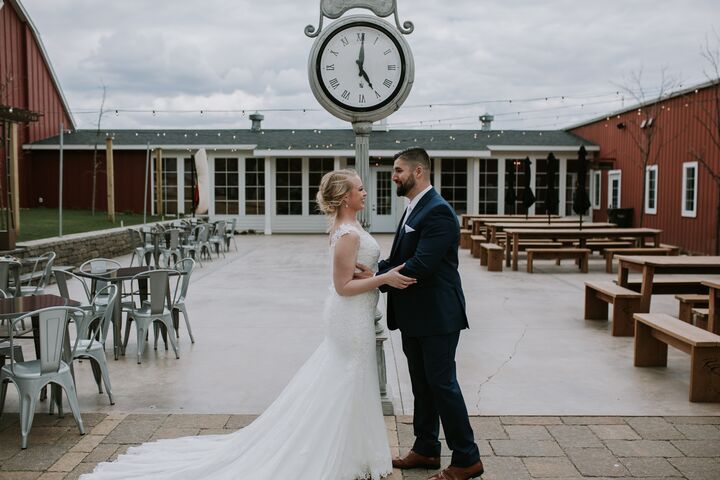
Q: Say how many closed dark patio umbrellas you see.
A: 4